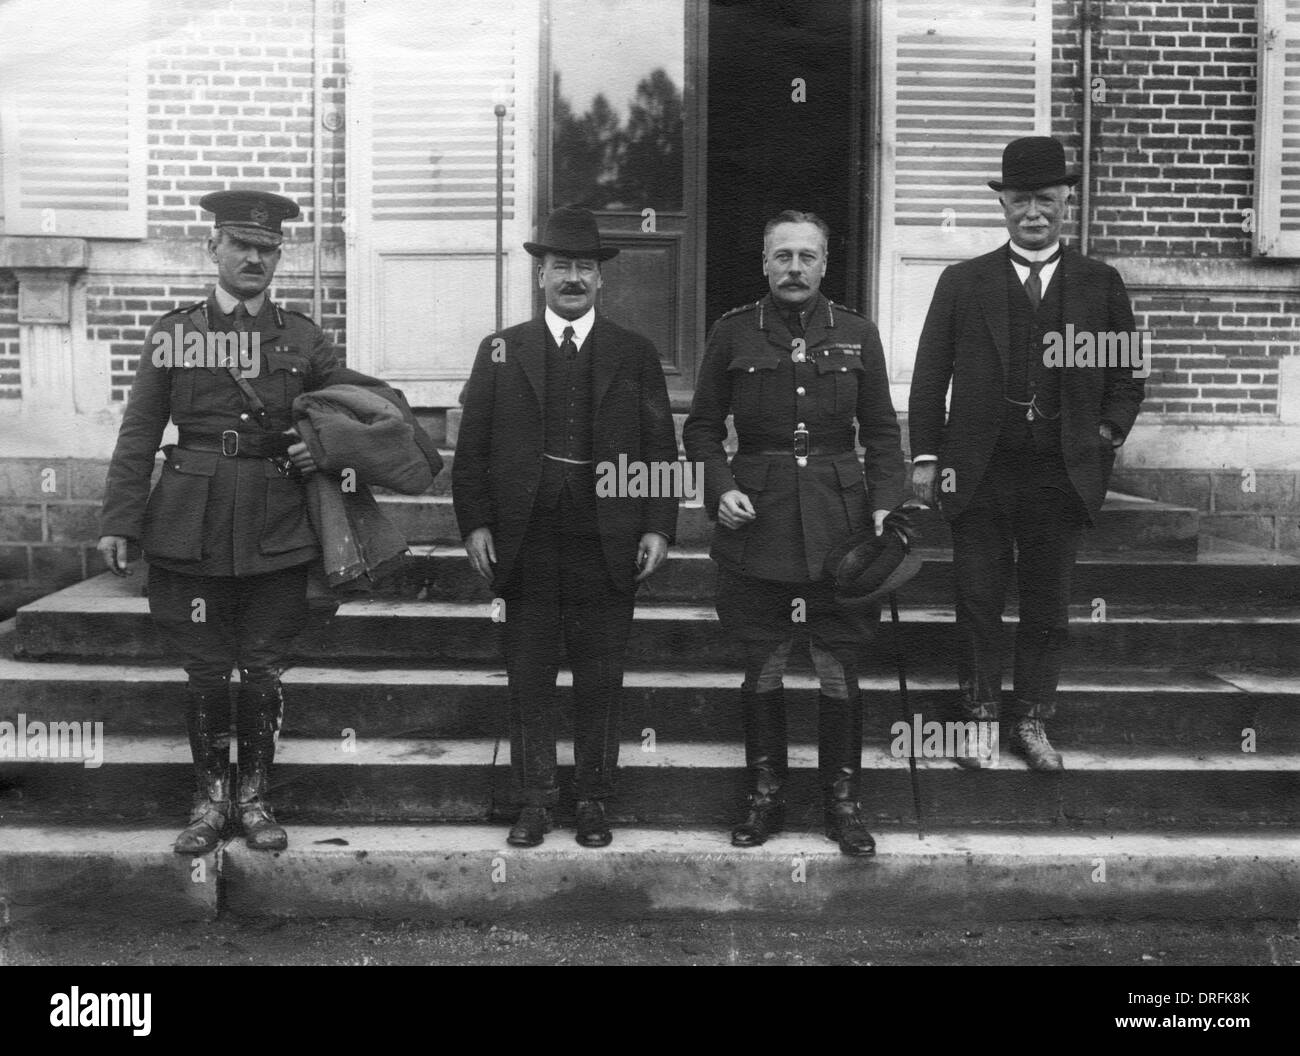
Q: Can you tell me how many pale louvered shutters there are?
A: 4